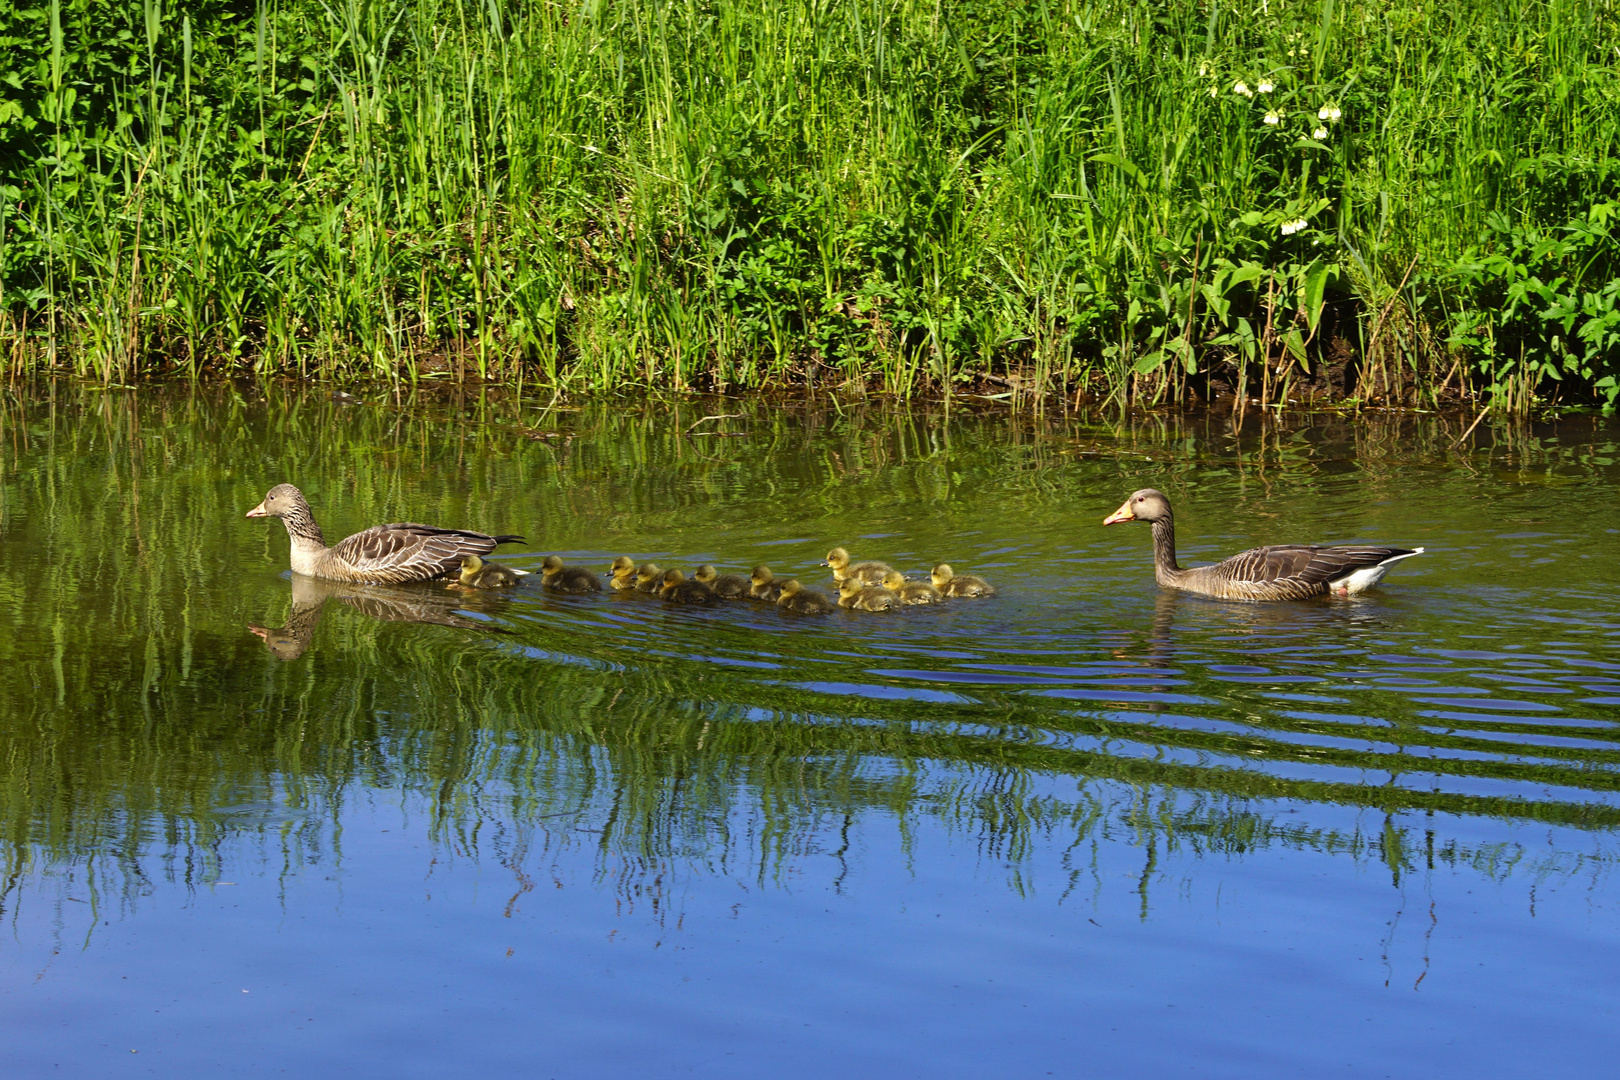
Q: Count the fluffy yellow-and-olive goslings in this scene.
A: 12